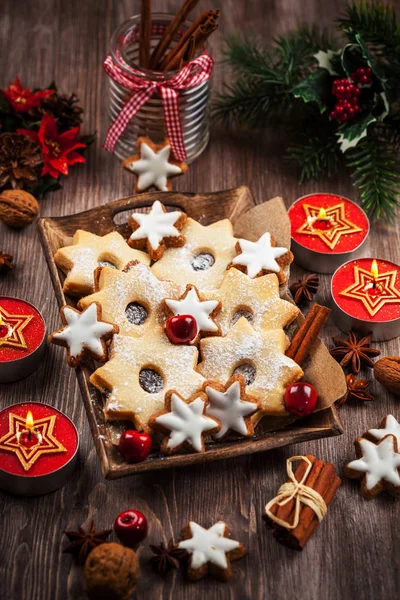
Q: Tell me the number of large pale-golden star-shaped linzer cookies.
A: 6